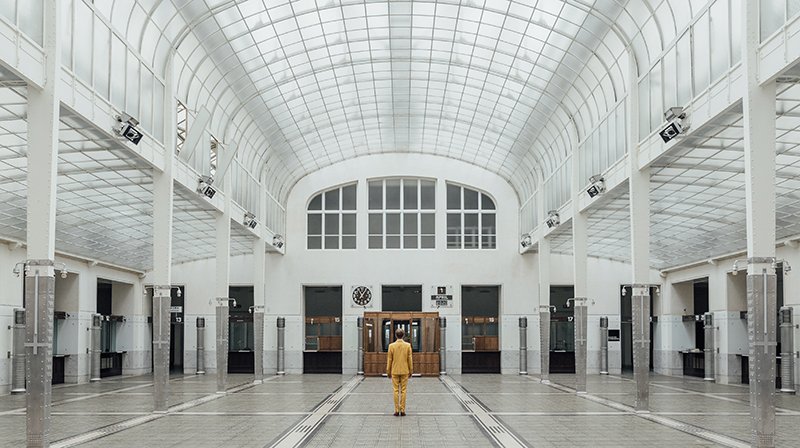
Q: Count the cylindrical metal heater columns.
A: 10